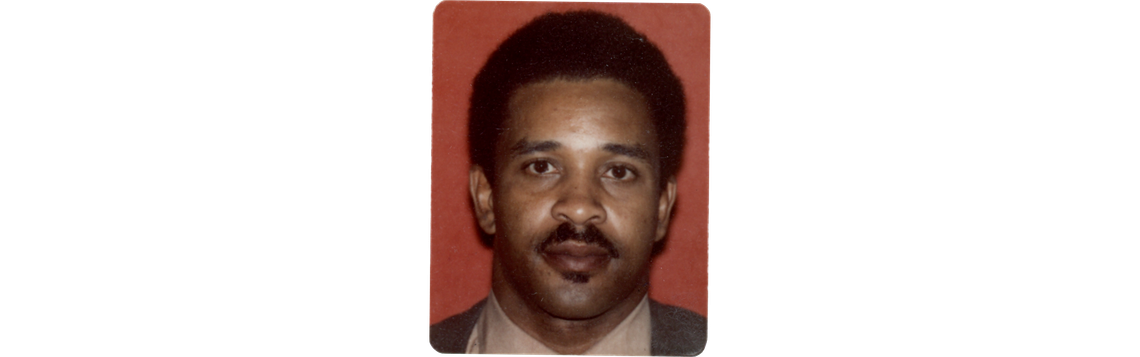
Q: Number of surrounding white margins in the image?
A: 2